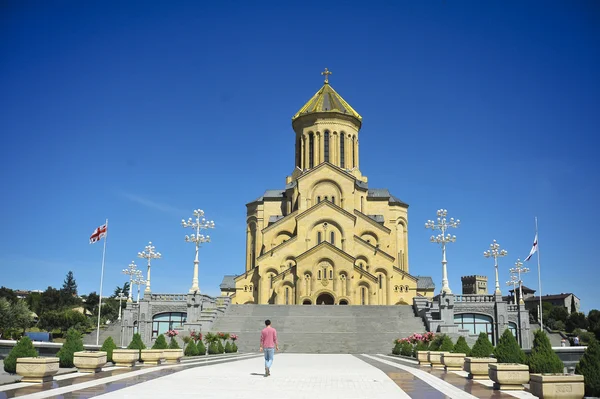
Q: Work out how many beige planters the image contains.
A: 11